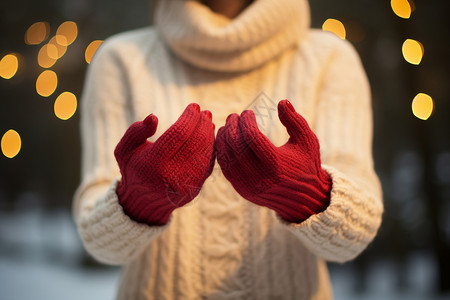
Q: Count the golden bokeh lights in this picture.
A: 13